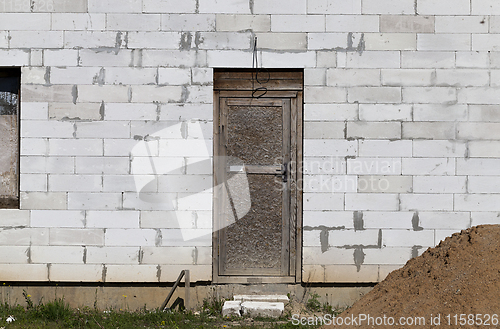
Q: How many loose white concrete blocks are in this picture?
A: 3